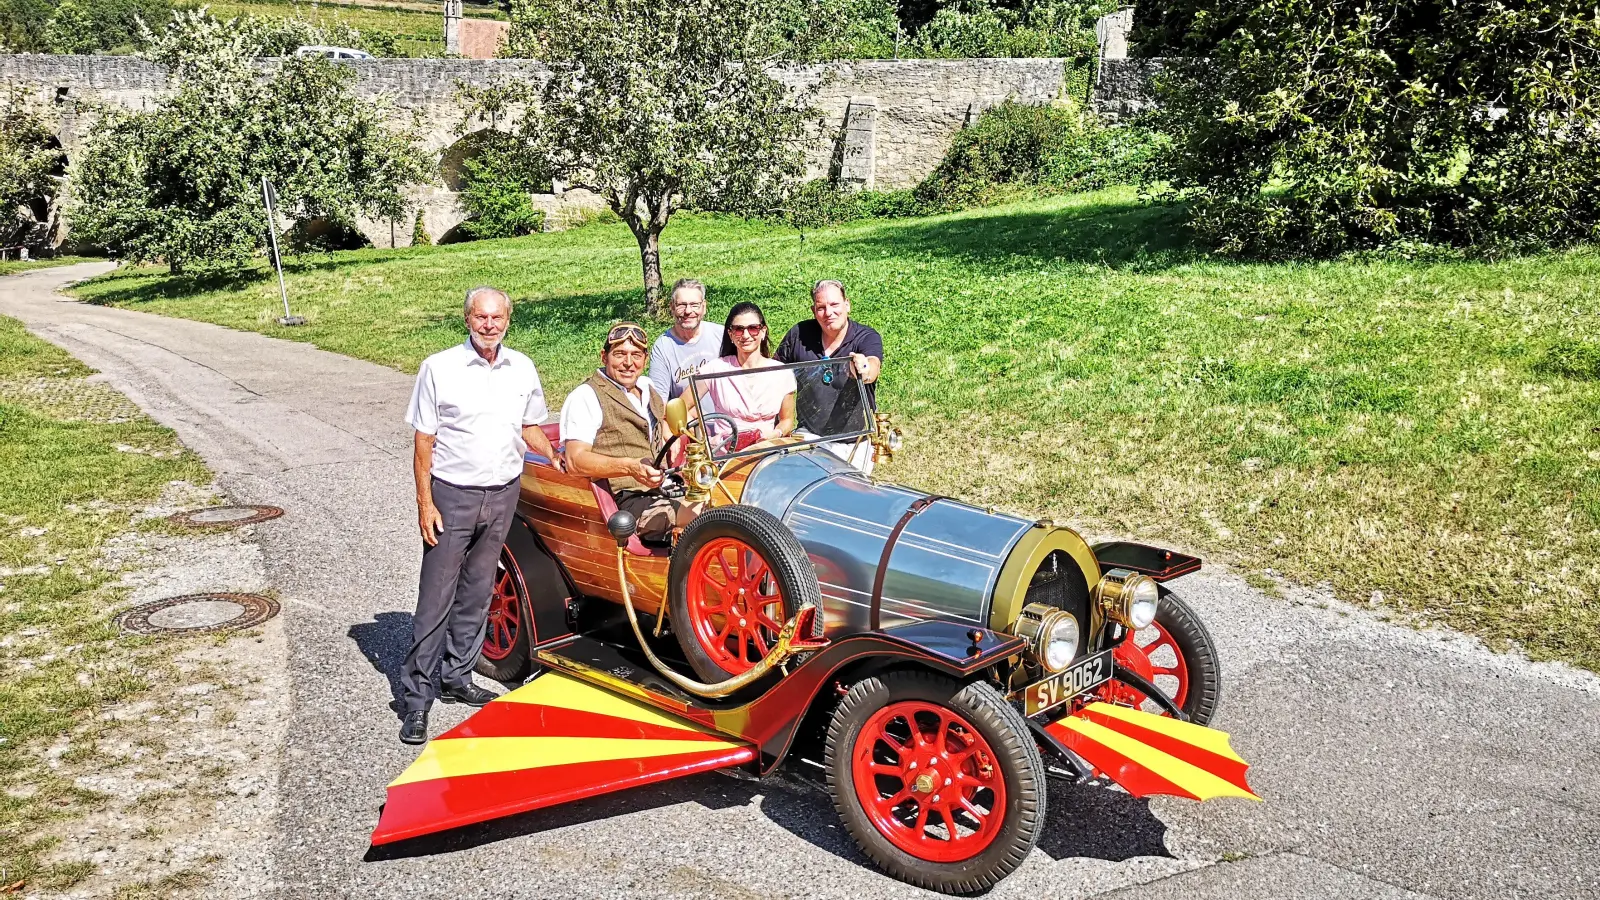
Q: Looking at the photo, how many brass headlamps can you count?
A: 2